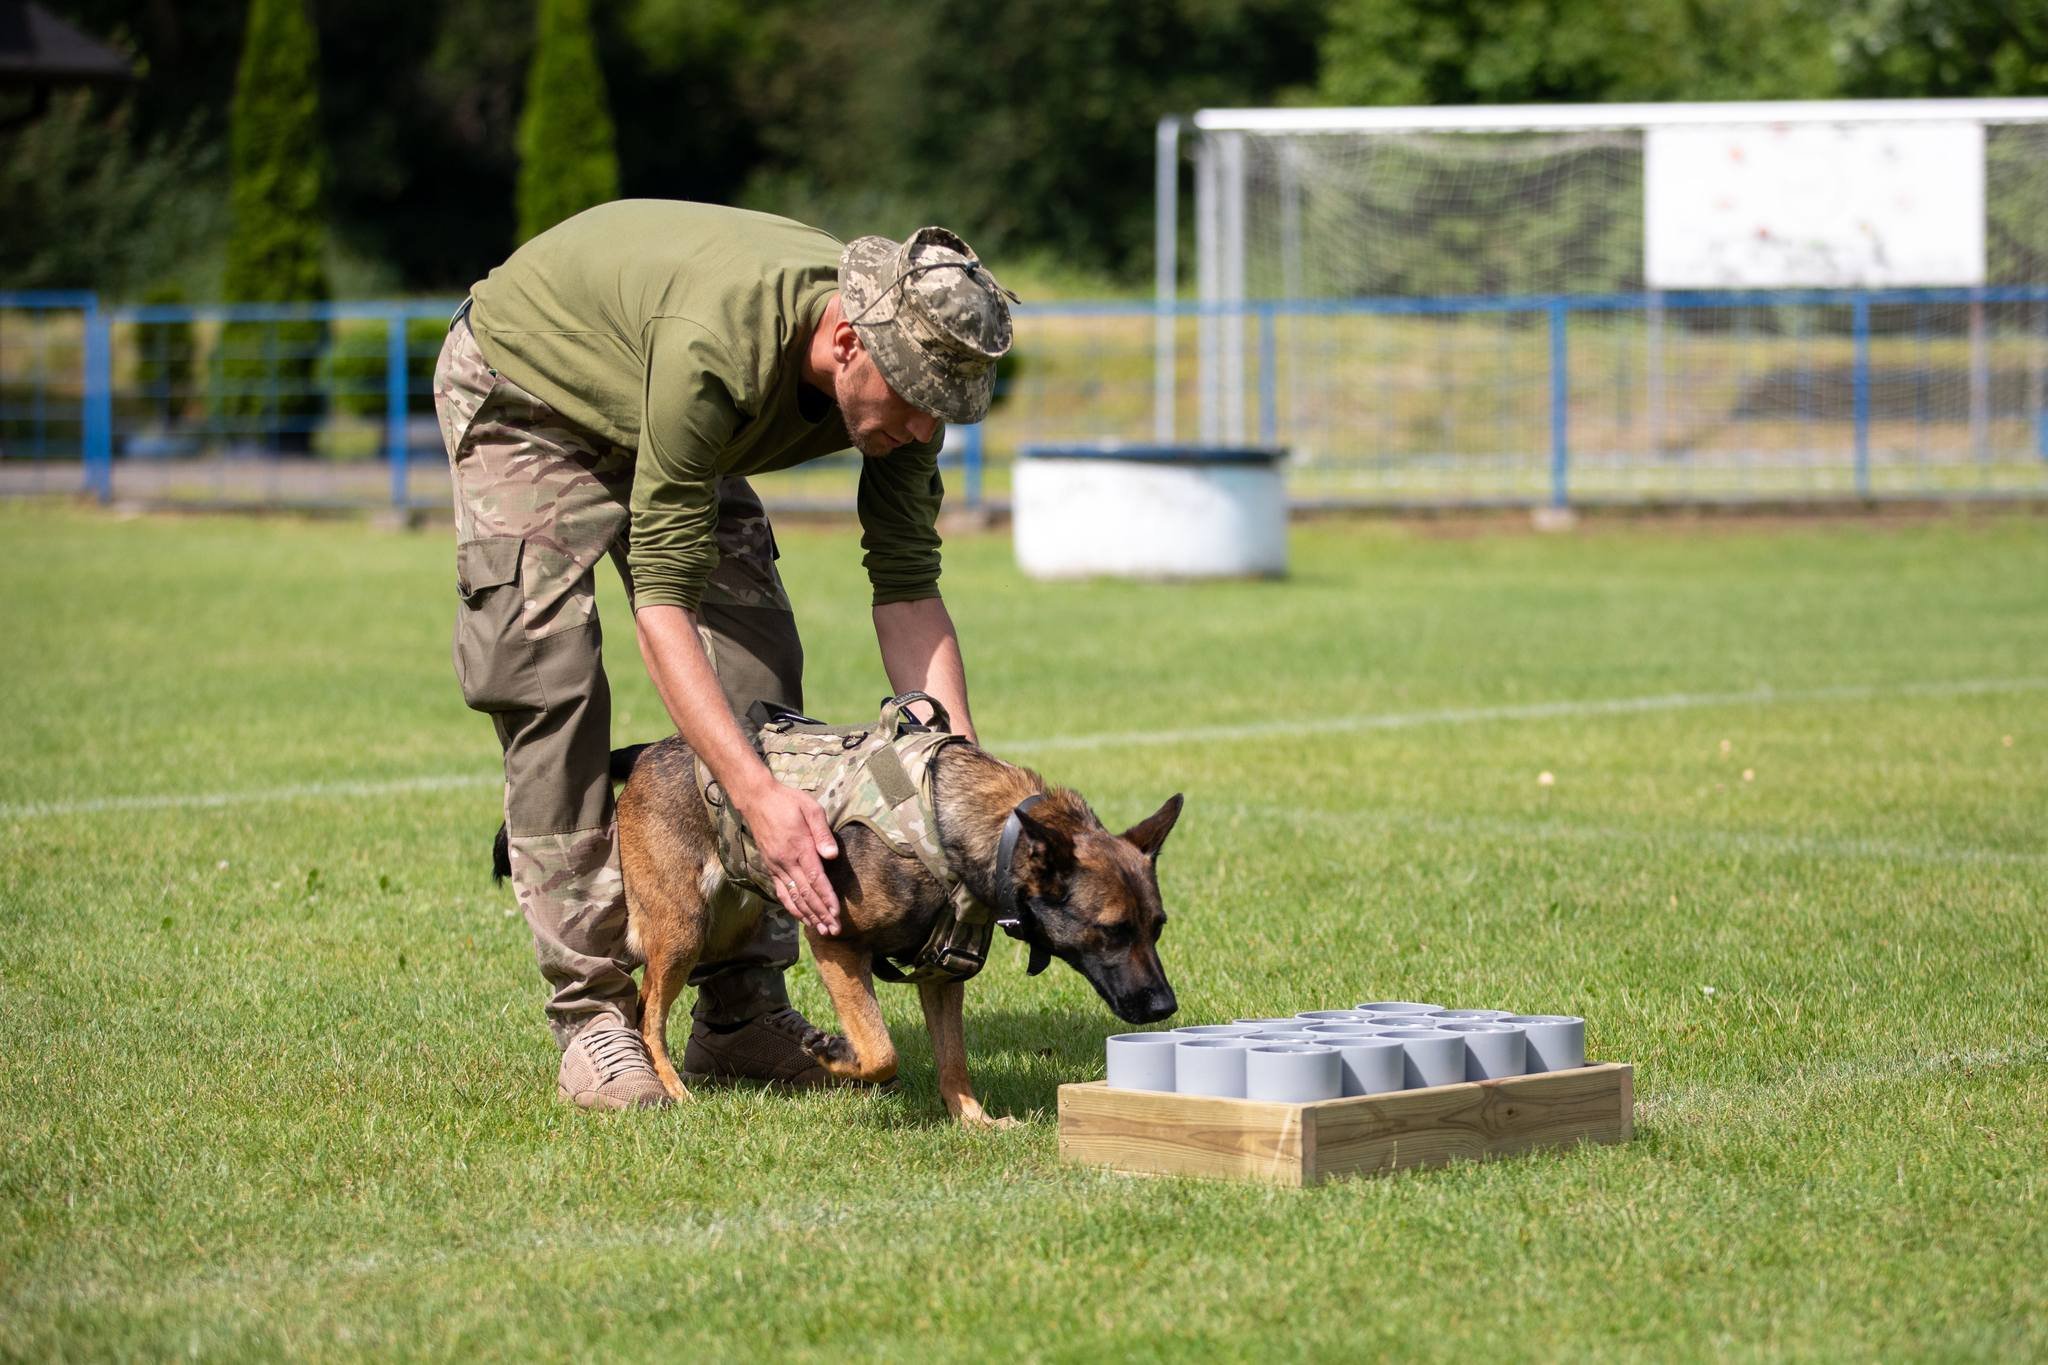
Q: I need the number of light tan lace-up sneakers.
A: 2